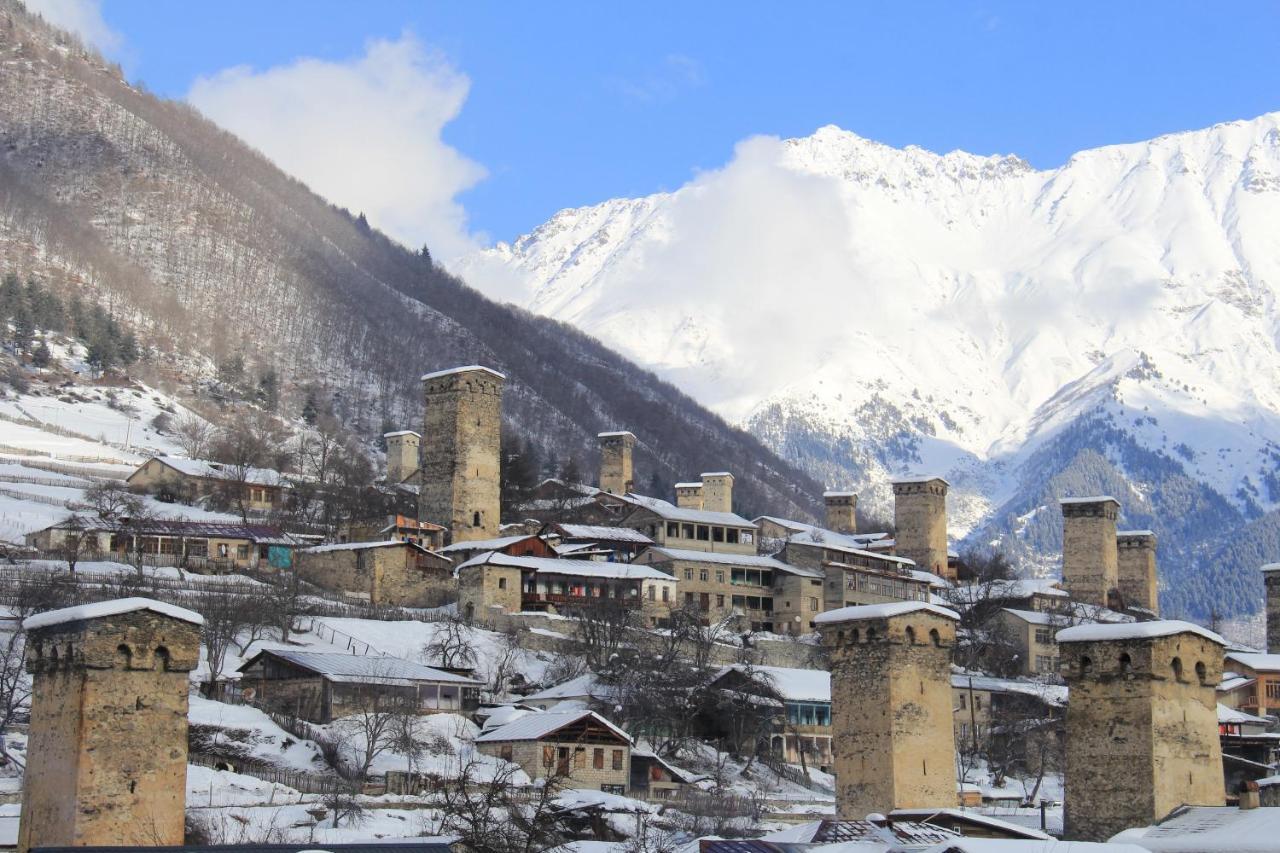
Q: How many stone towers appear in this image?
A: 13